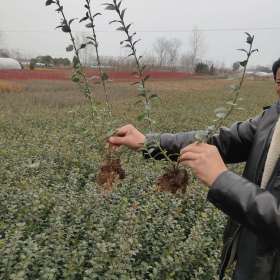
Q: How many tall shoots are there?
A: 4